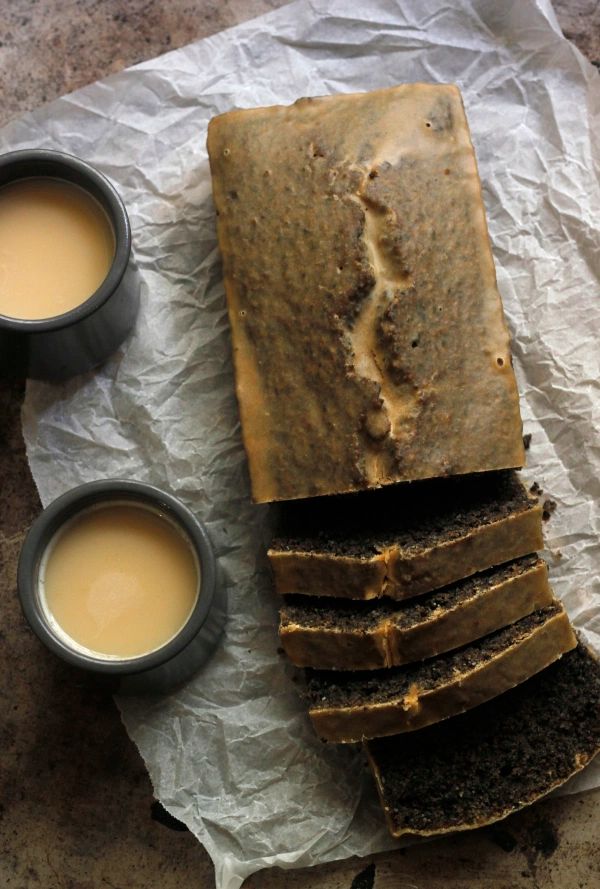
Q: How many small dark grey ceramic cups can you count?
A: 2